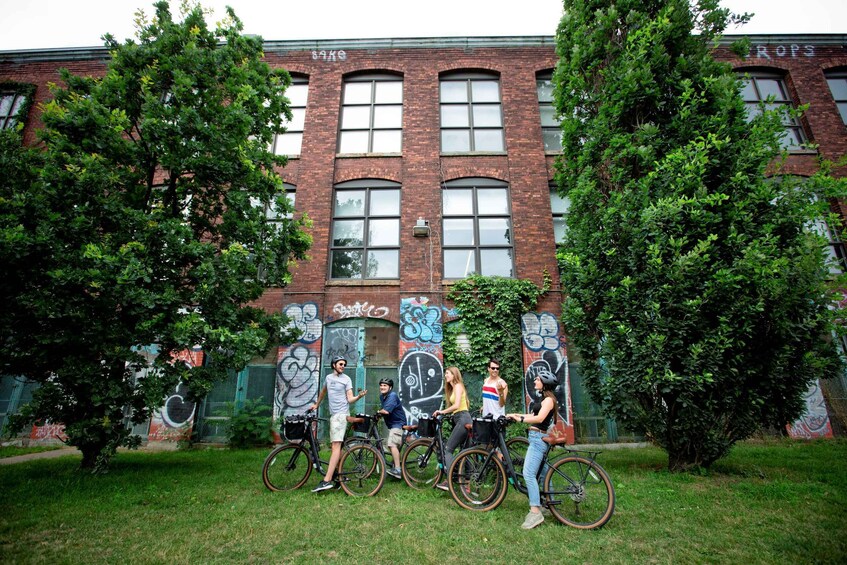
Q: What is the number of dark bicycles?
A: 5